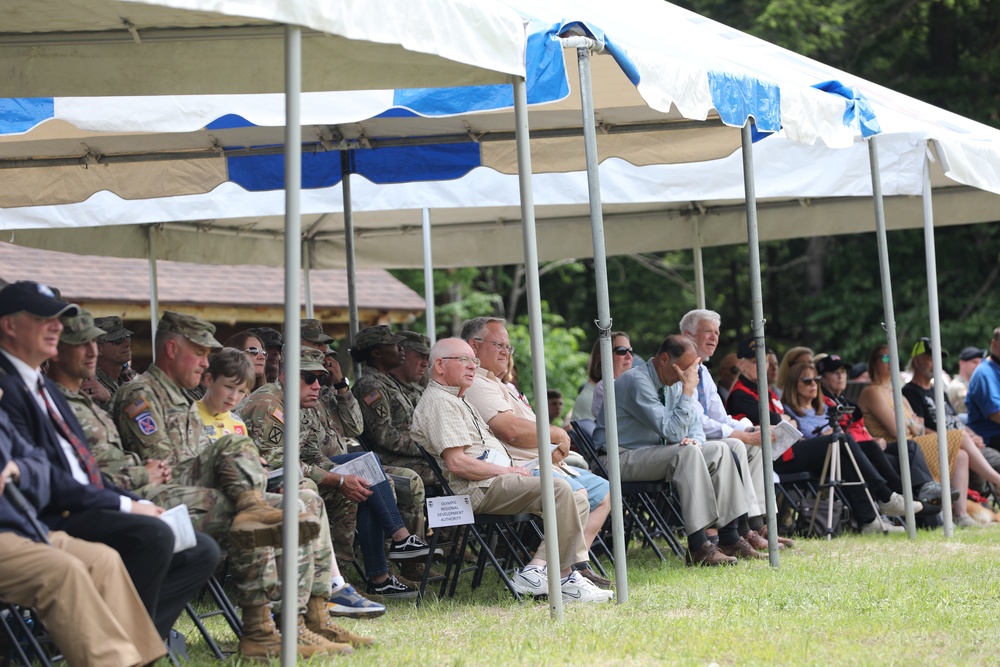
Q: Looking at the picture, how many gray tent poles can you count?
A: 11